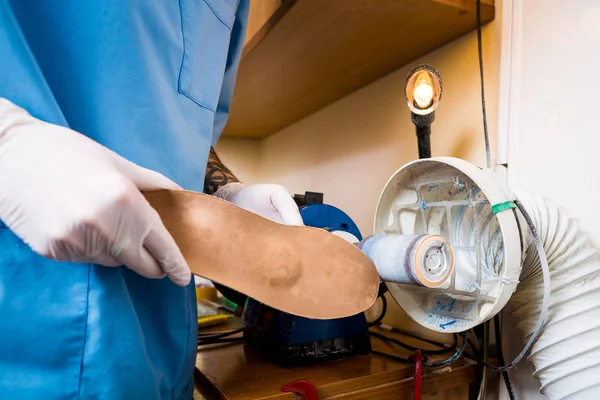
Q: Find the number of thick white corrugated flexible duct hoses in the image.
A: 1